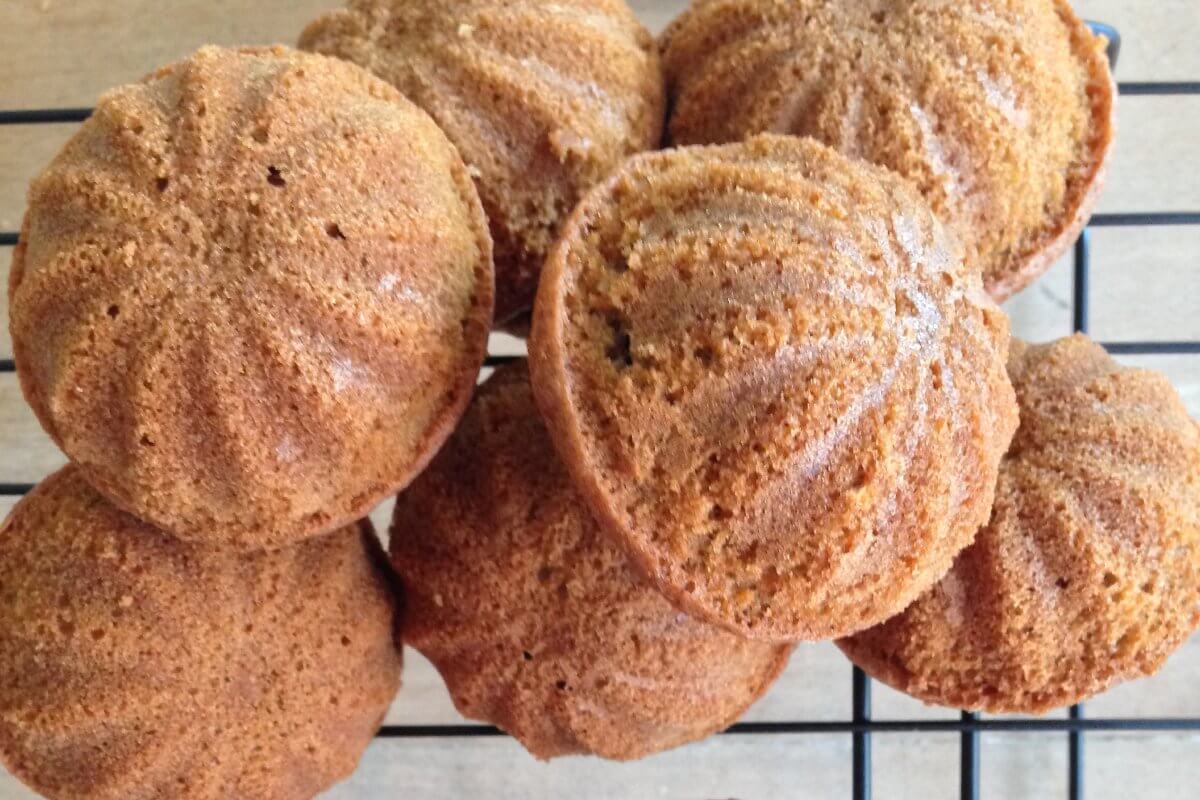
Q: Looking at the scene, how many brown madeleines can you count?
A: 7